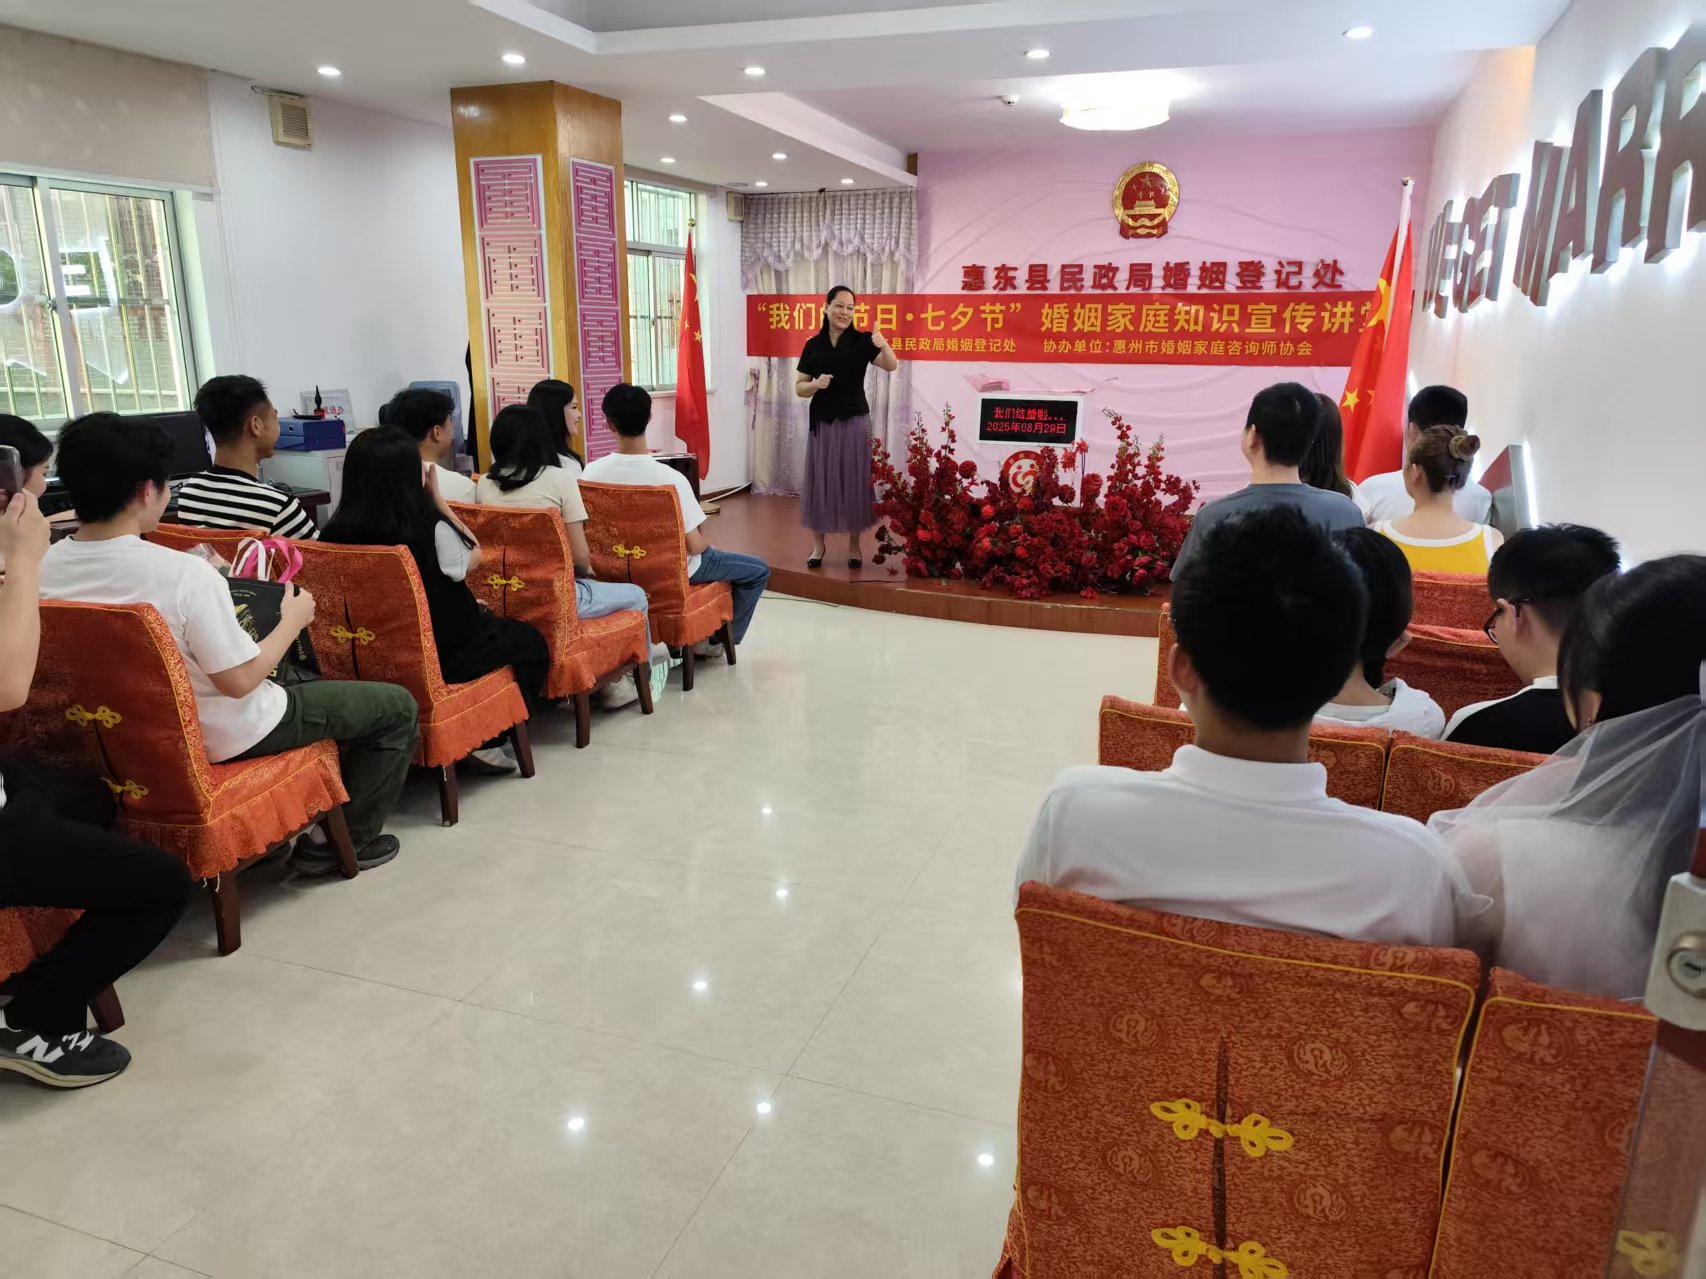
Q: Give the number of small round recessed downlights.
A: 10